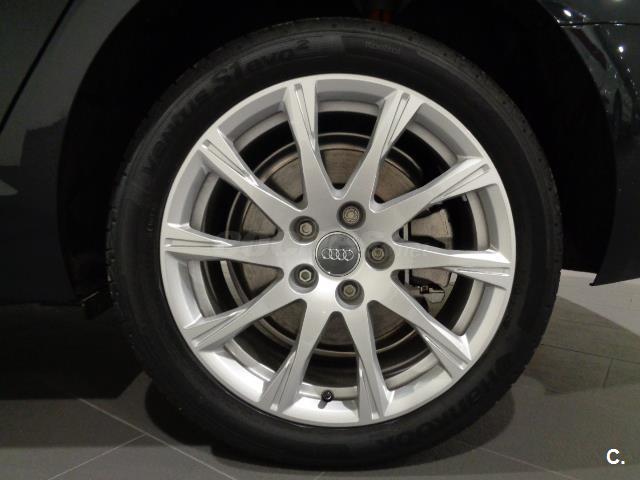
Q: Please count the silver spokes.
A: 10